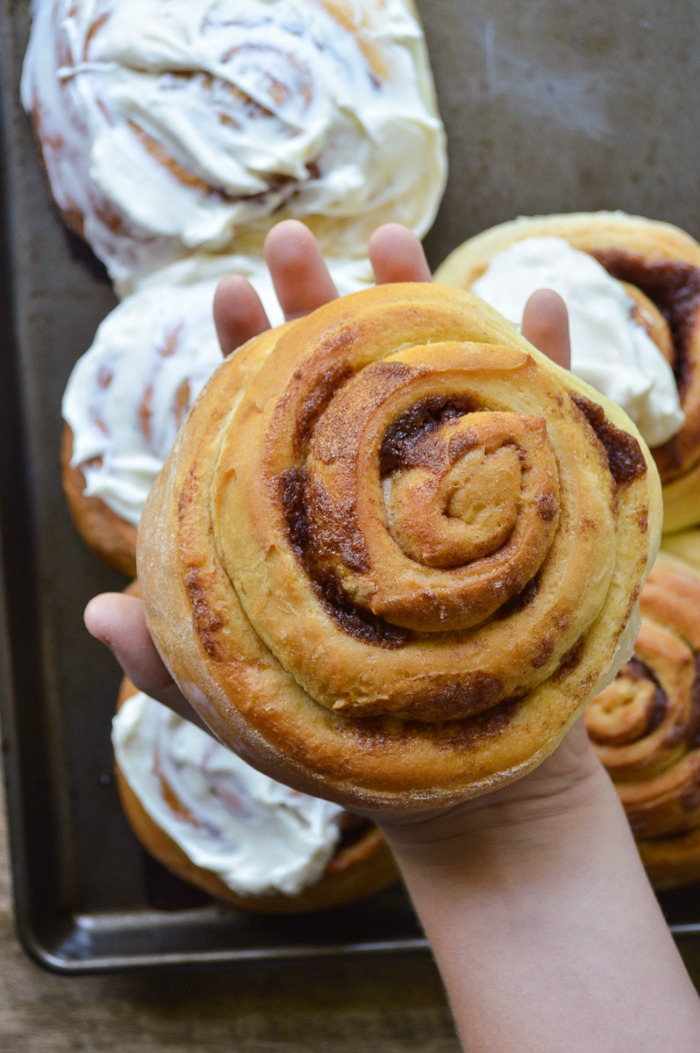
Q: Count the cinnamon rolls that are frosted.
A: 4